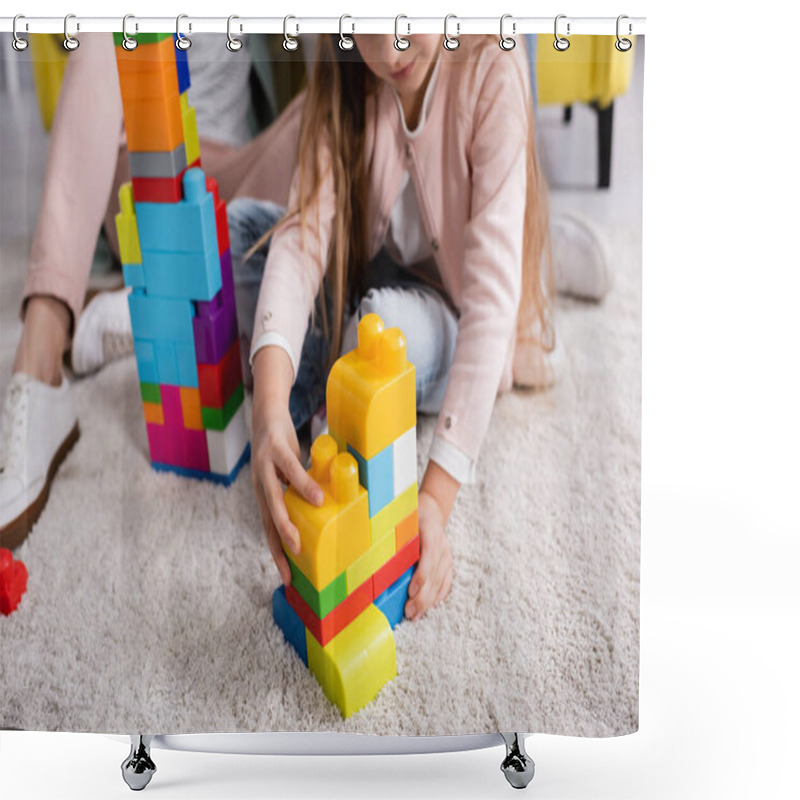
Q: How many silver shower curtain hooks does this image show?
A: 12